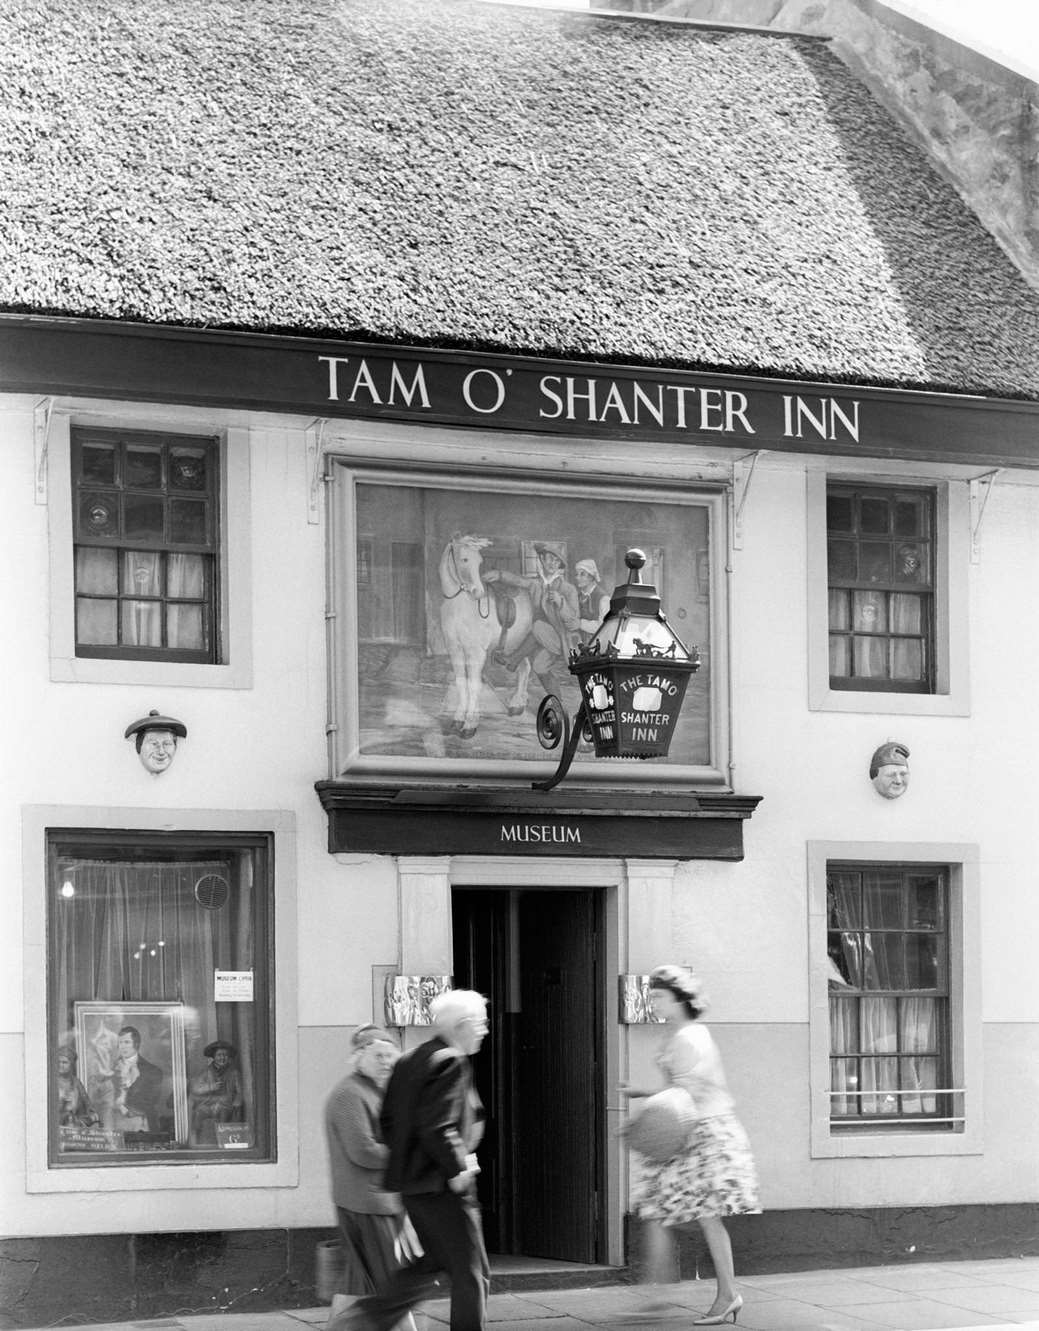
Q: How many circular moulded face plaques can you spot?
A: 2